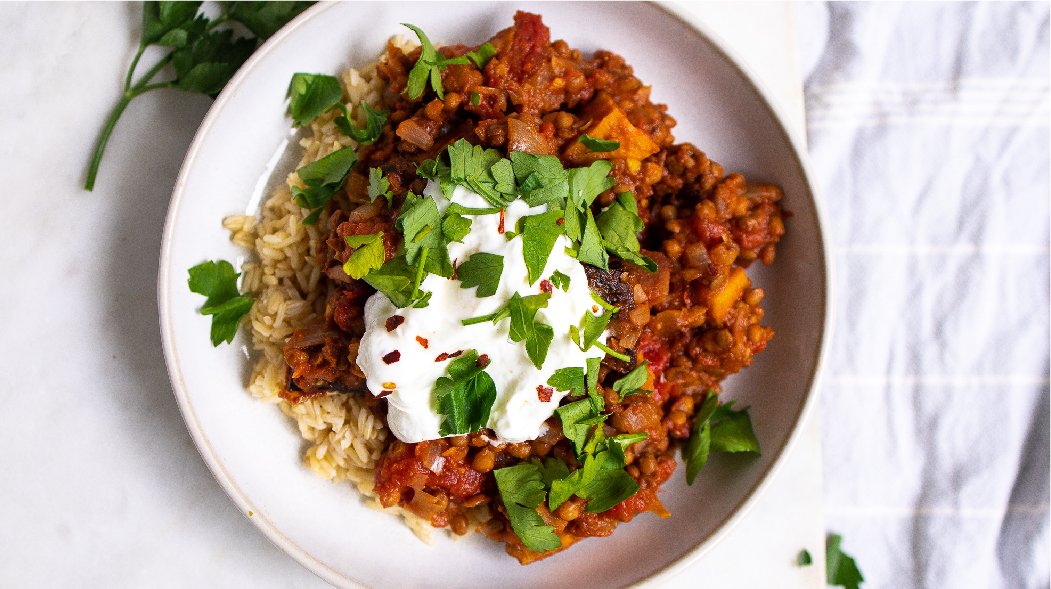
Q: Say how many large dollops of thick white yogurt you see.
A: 1